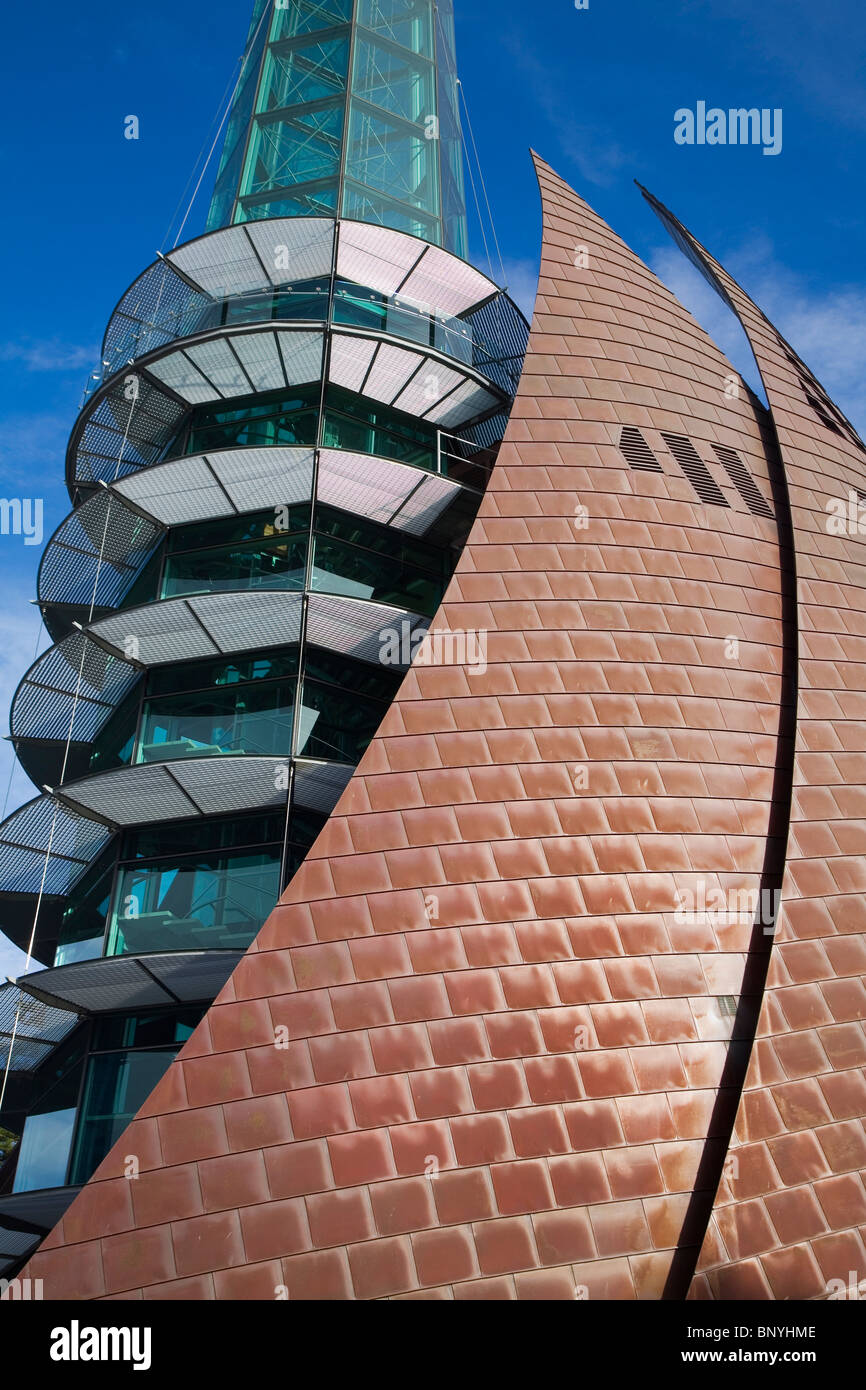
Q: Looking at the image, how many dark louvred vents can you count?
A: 3